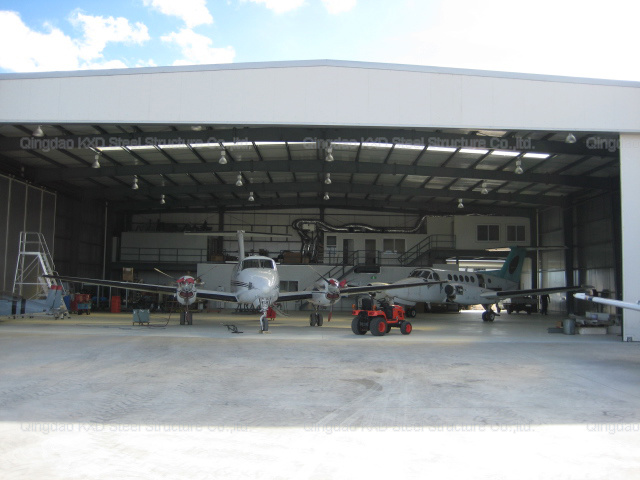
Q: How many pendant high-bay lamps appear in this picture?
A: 14